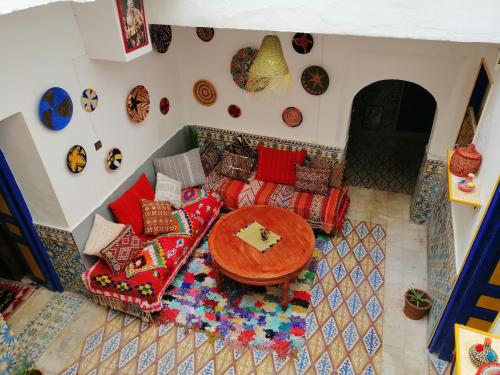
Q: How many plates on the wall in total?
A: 14